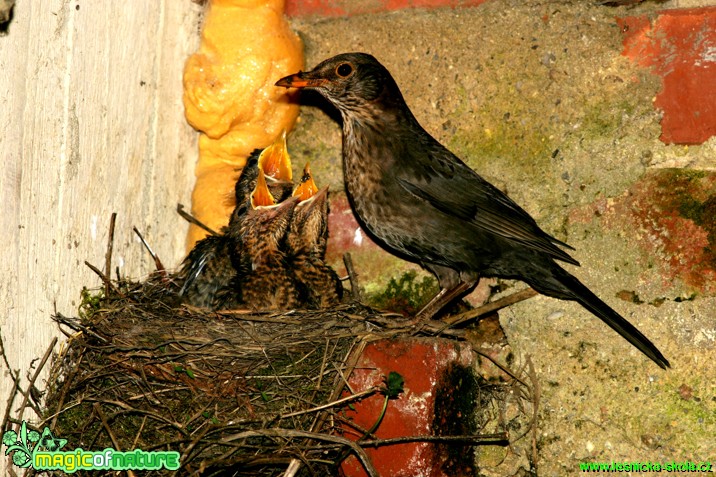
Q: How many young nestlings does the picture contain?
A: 3